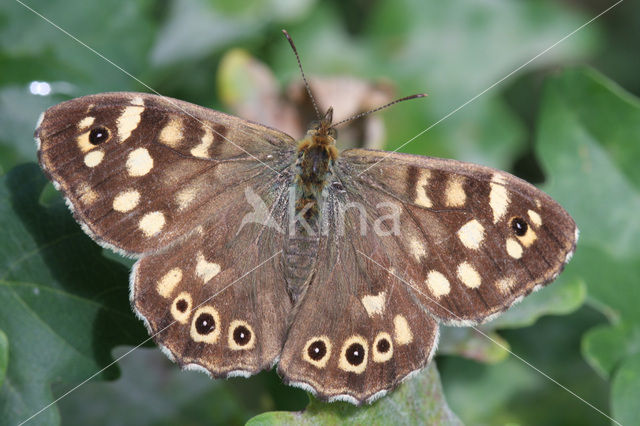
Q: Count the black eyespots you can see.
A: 8